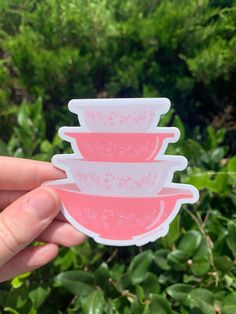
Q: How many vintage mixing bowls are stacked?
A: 4